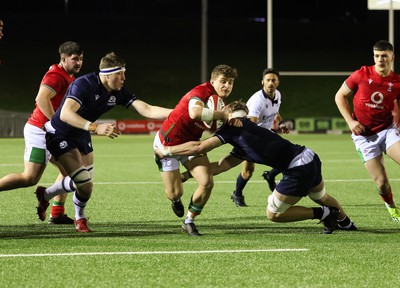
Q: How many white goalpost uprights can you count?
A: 2